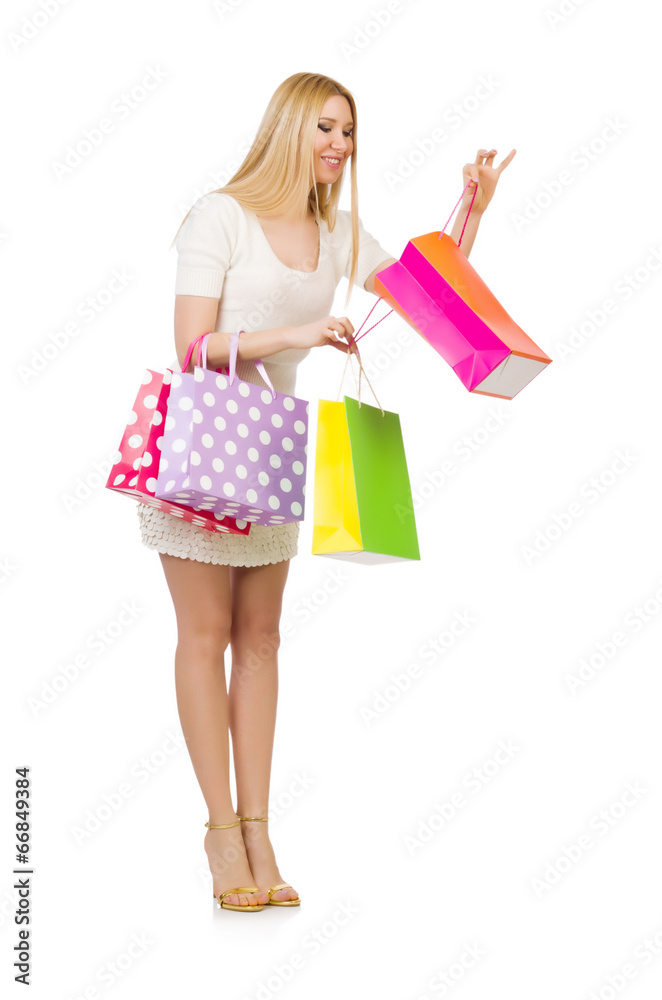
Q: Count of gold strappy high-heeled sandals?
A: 2